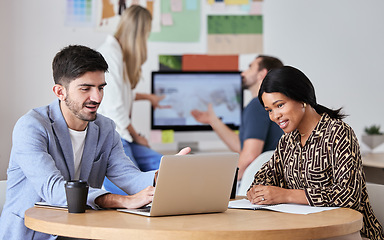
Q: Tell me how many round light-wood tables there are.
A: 1